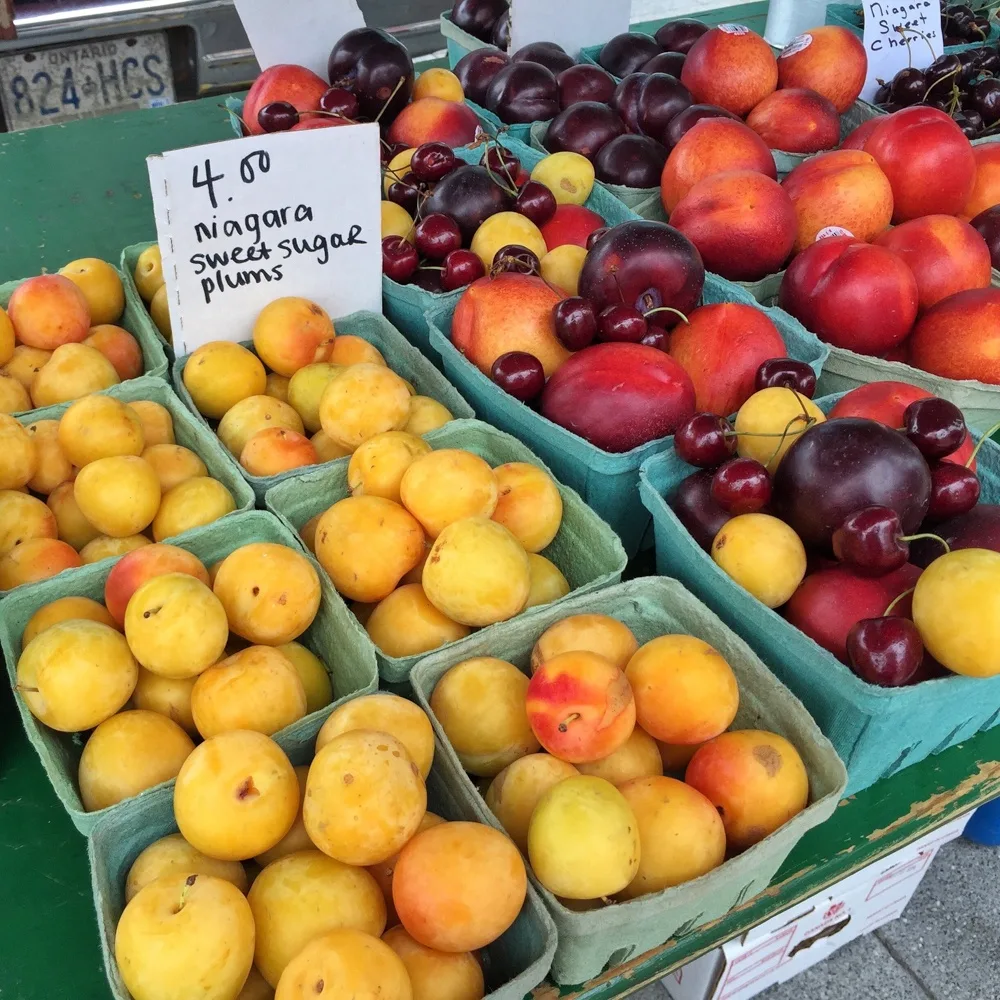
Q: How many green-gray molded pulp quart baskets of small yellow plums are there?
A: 8